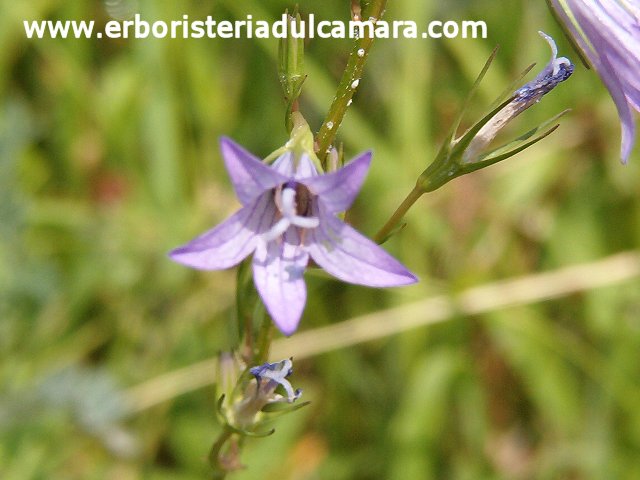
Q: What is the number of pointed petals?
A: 5